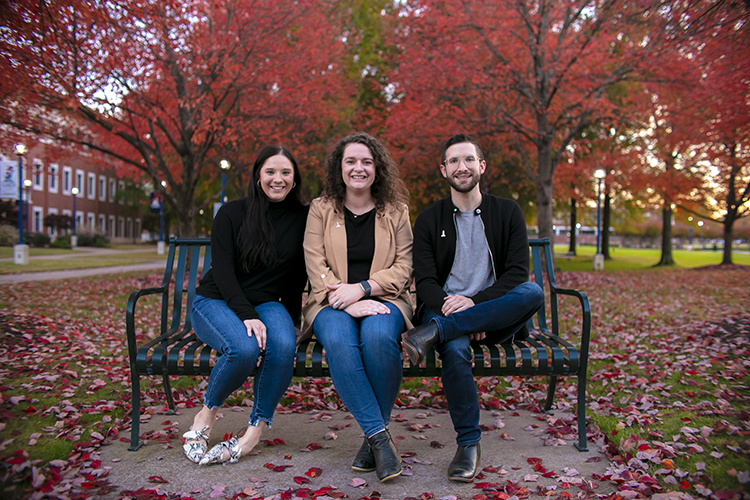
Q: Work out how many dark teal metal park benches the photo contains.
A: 1